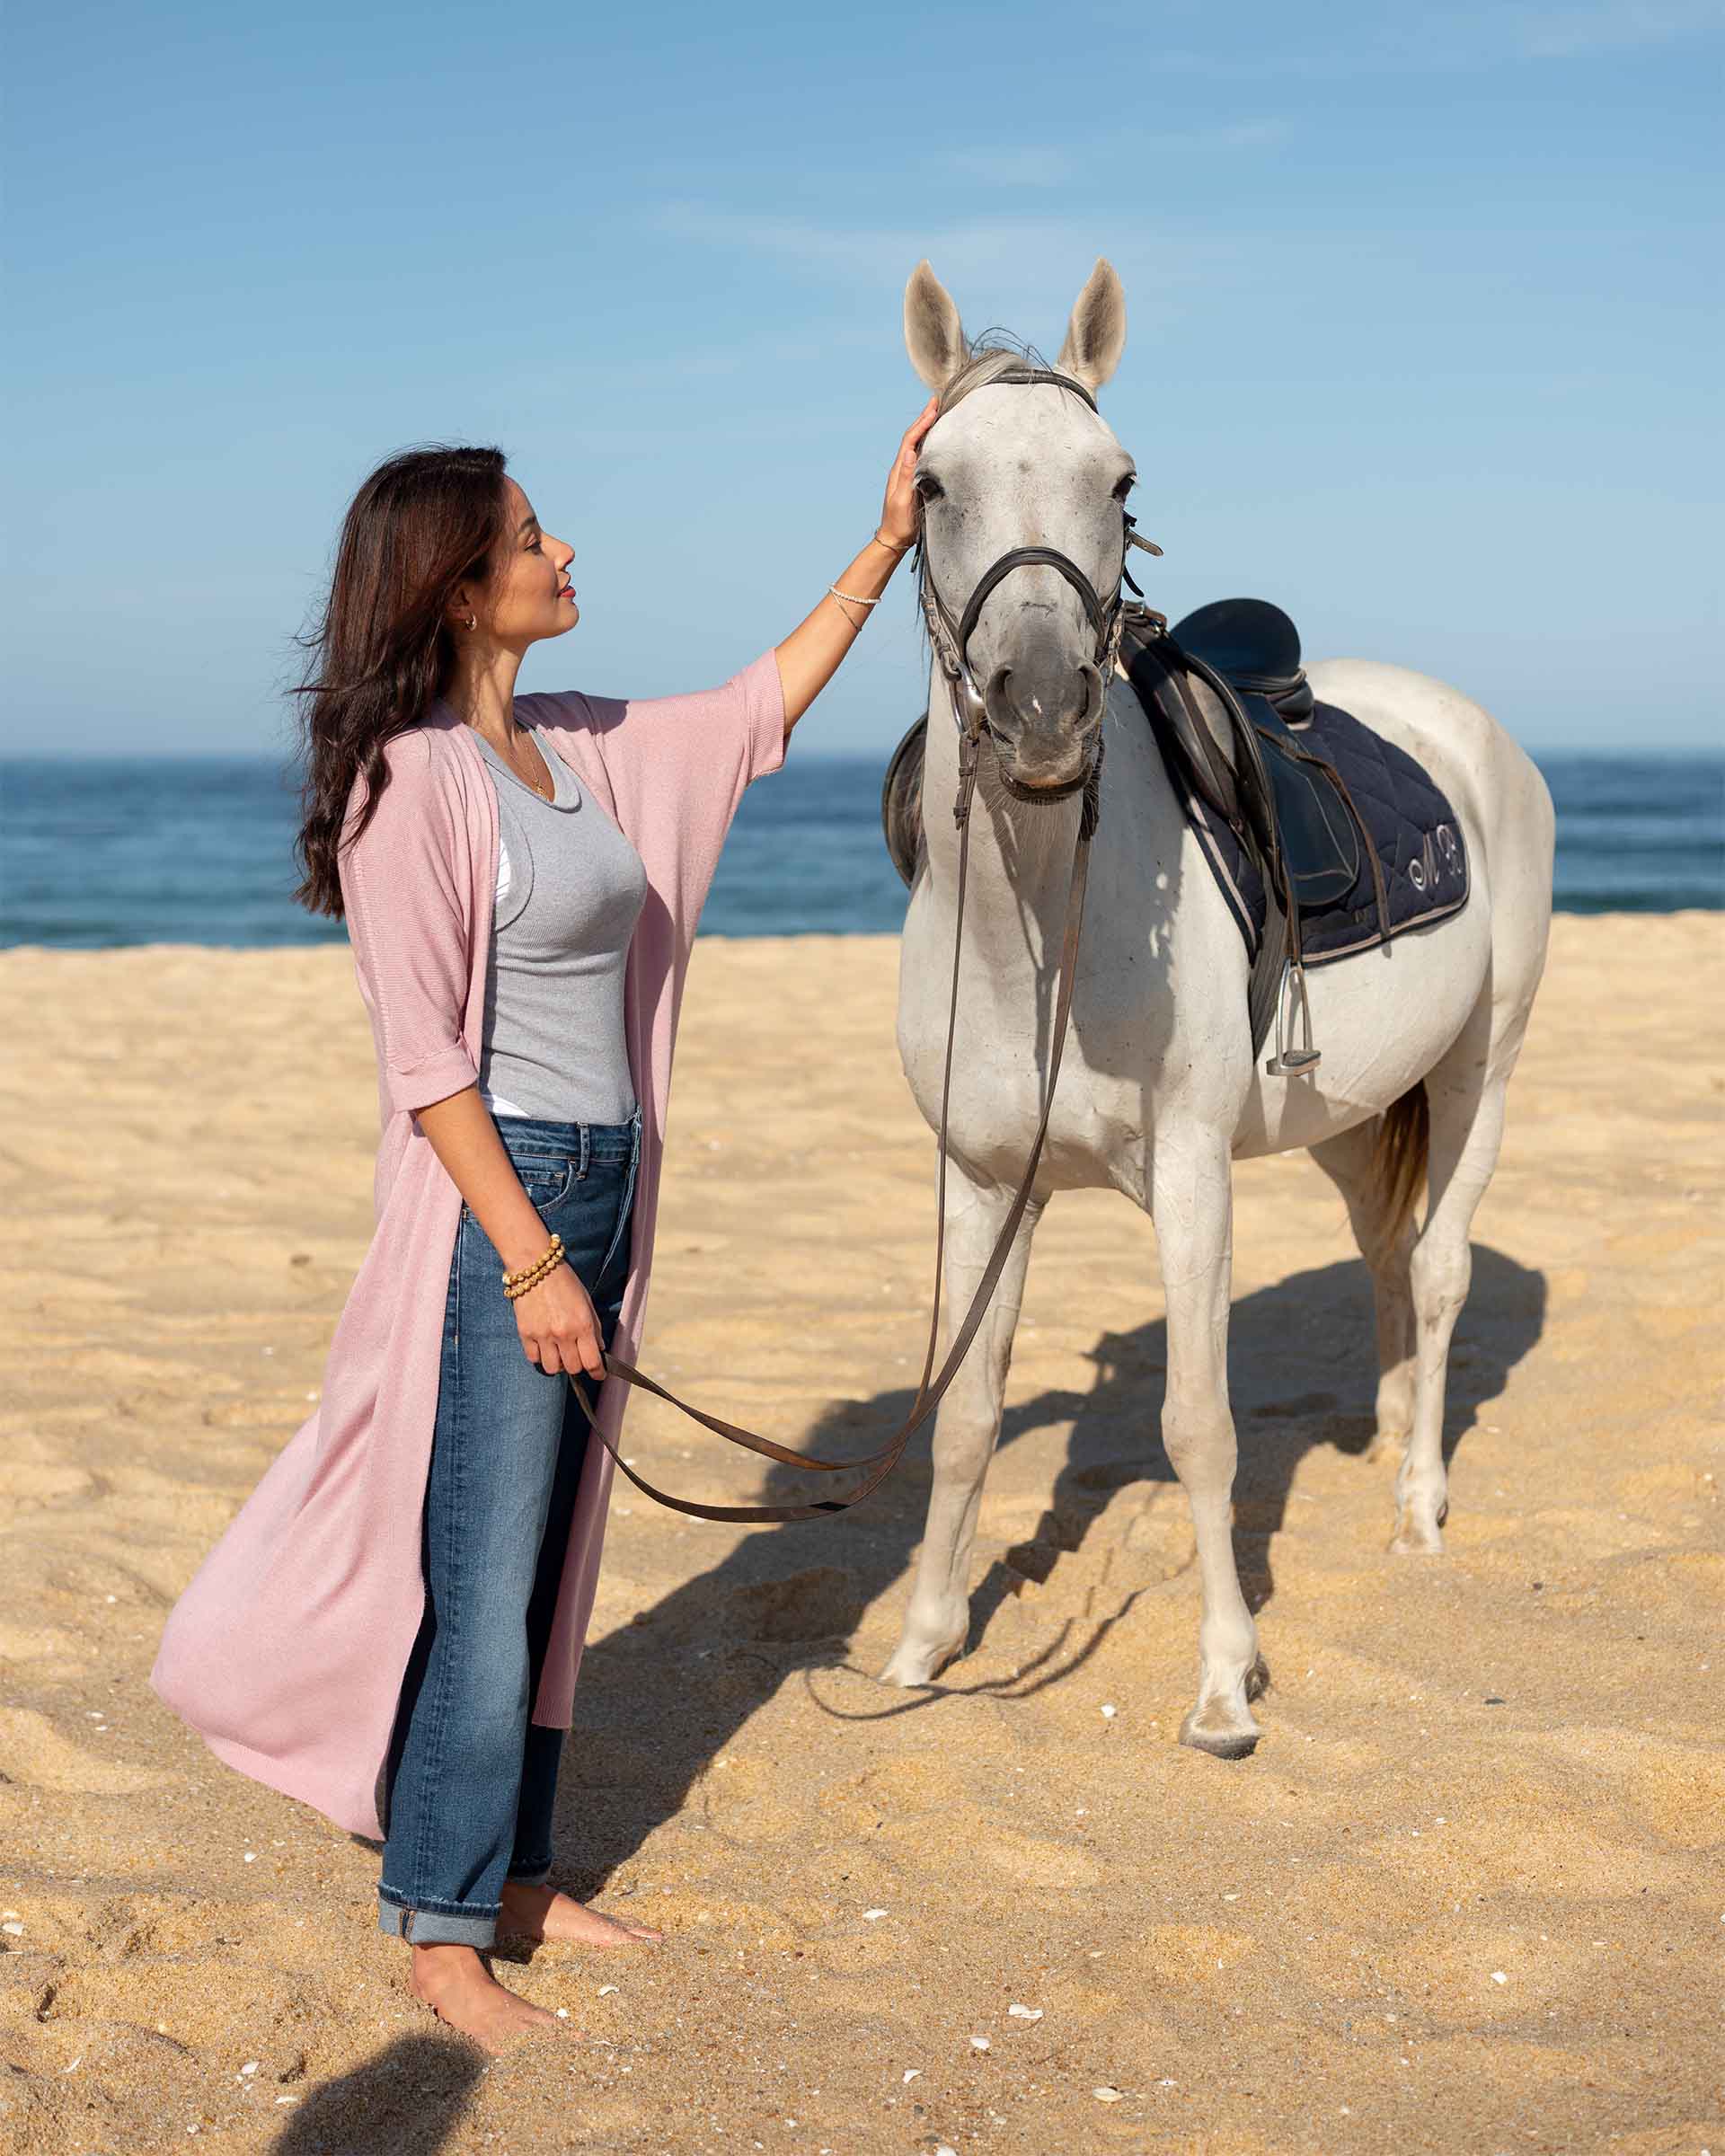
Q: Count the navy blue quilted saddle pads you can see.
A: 1